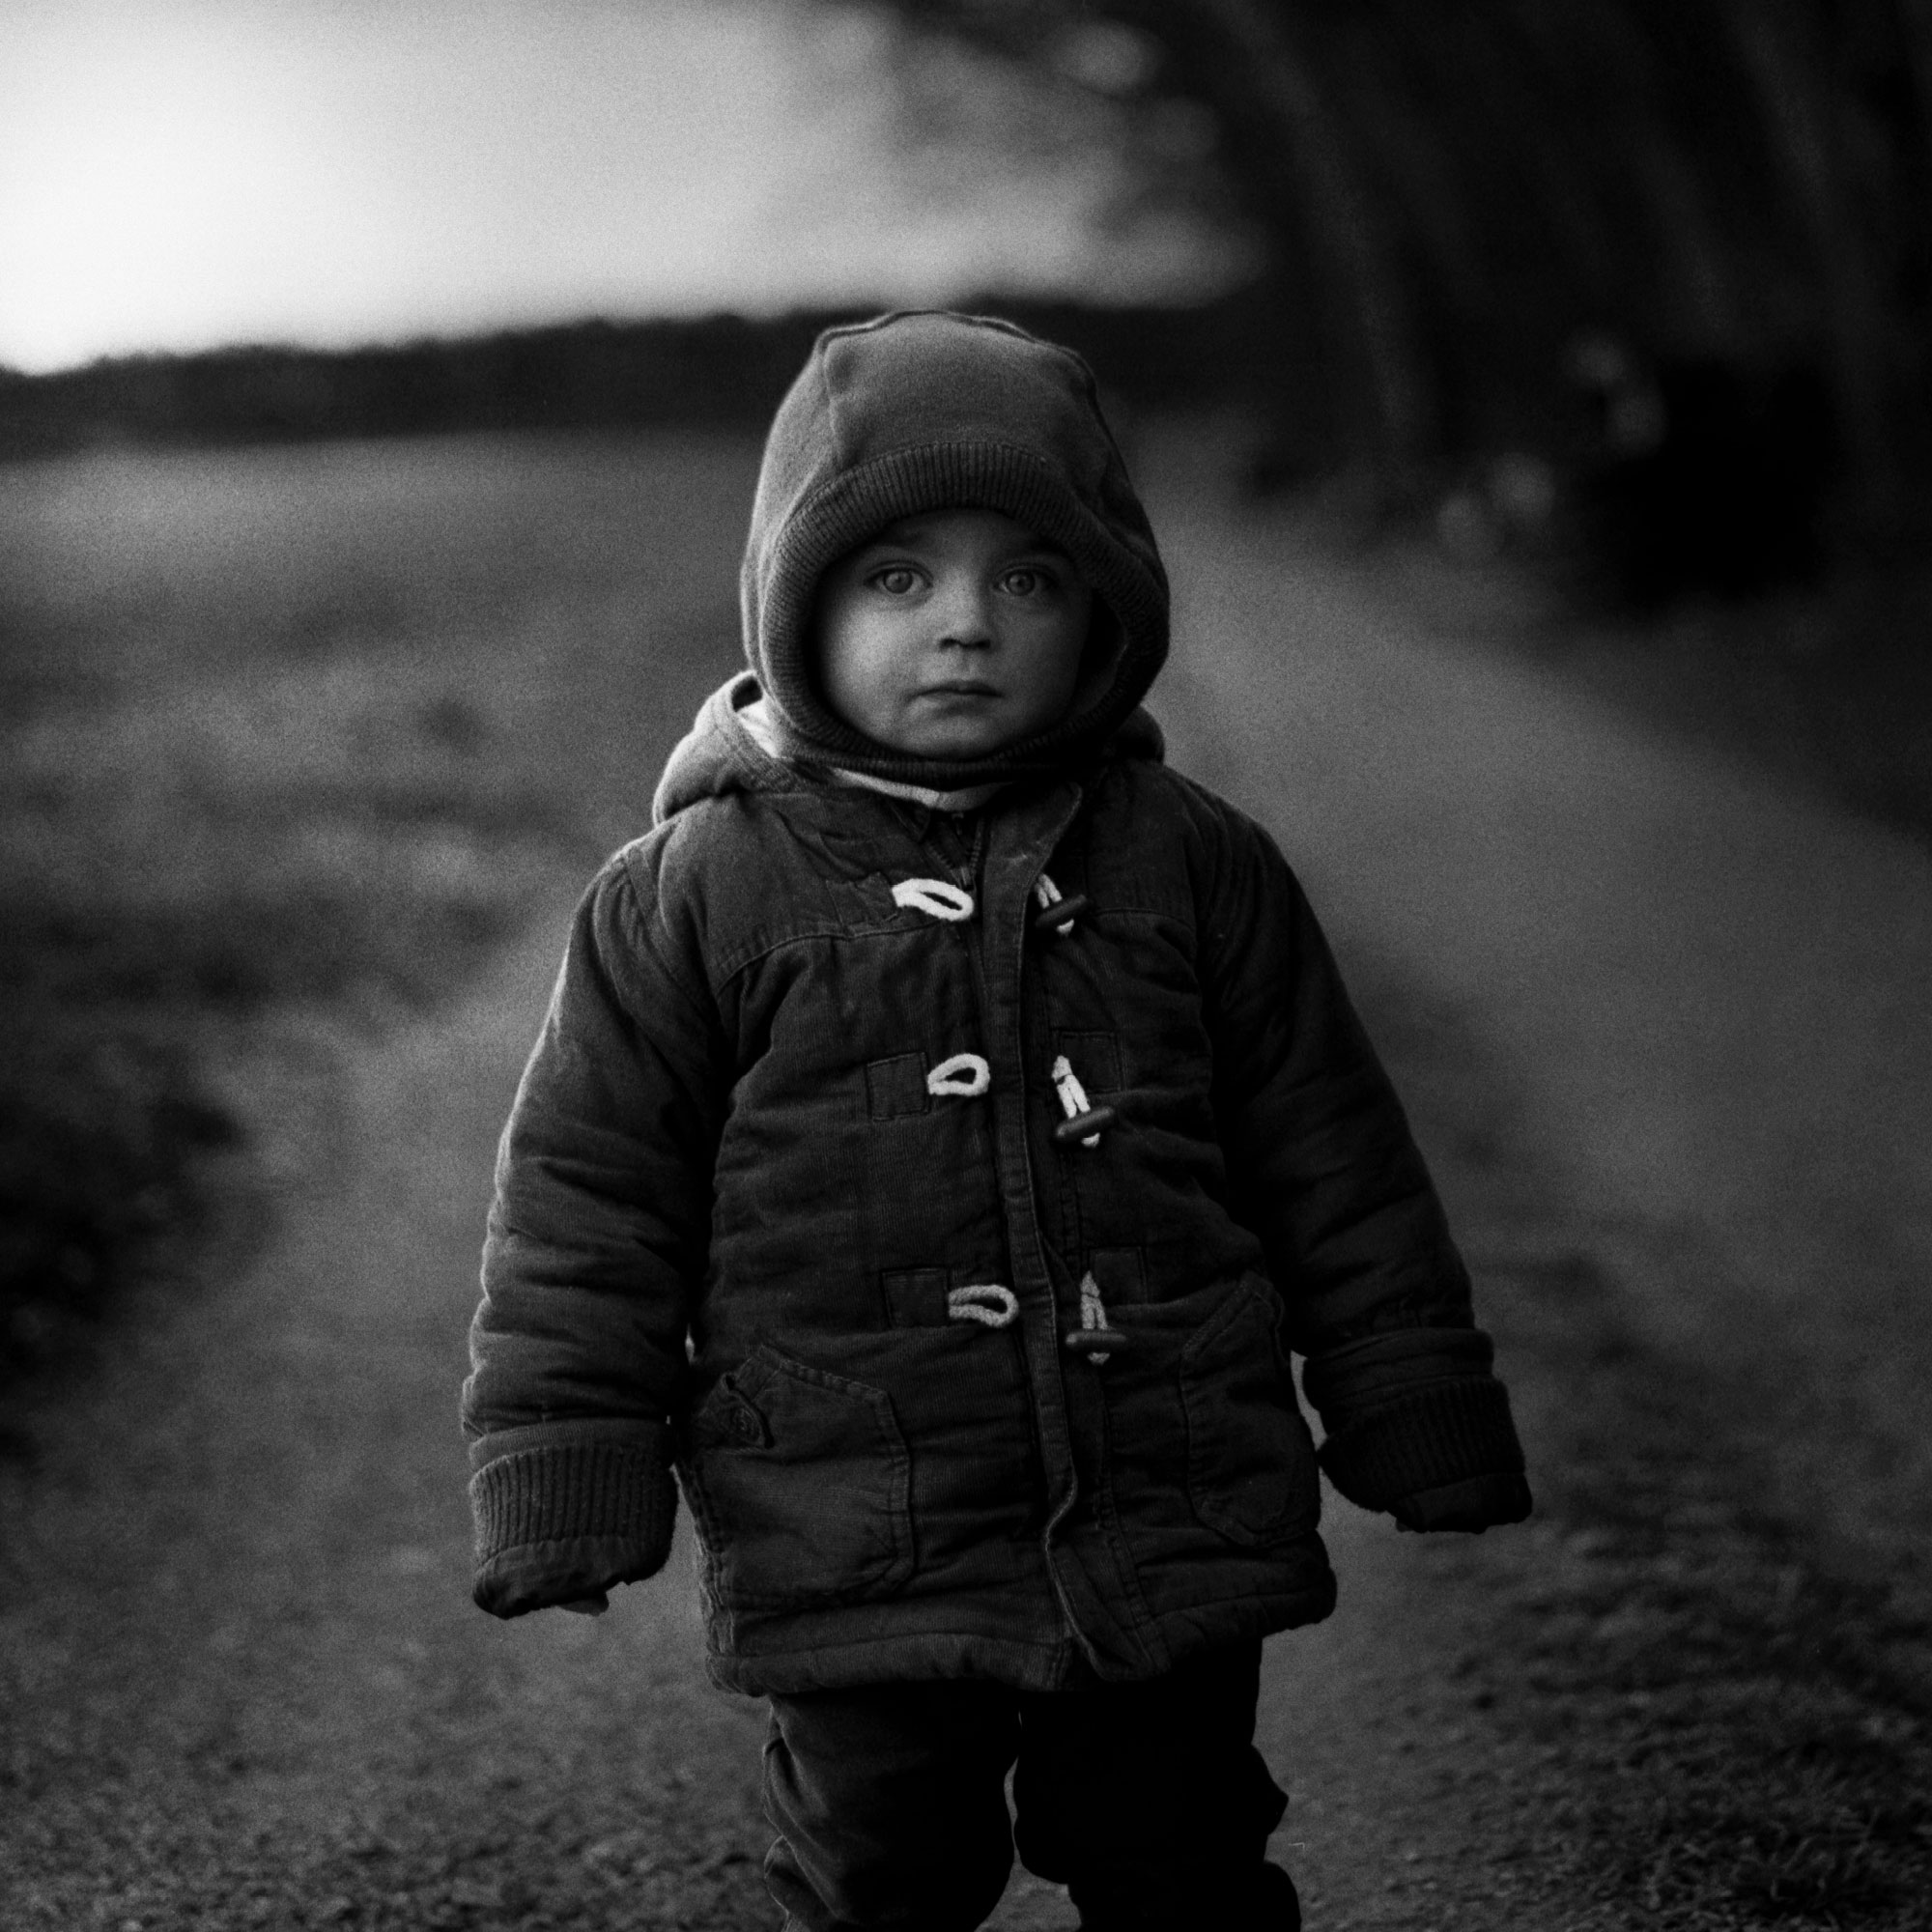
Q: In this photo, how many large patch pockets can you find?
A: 2